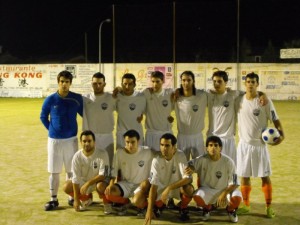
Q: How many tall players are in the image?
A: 7